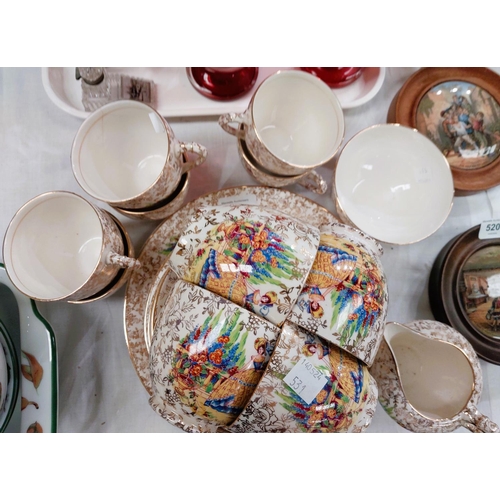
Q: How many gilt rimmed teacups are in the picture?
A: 10